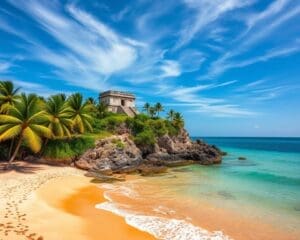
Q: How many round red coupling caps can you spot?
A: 0